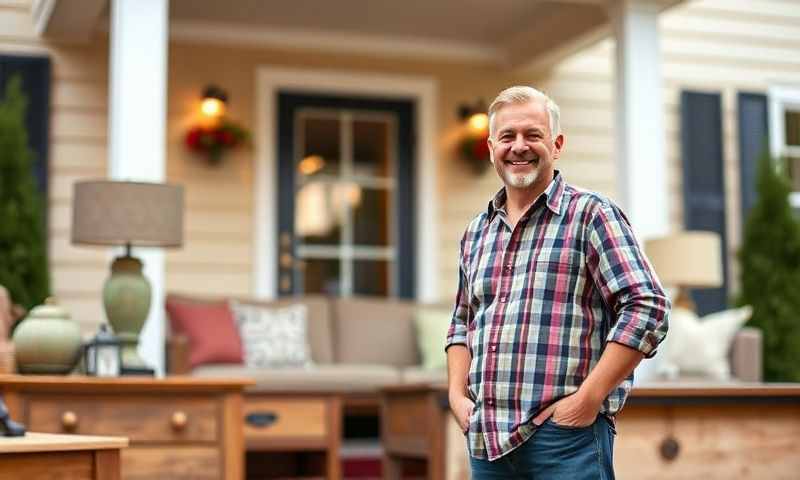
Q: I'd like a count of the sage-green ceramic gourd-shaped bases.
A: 1